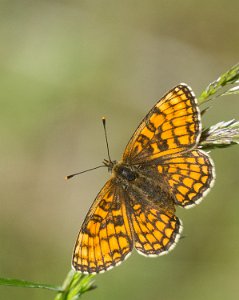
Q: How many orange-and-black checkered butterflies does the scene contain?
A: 1